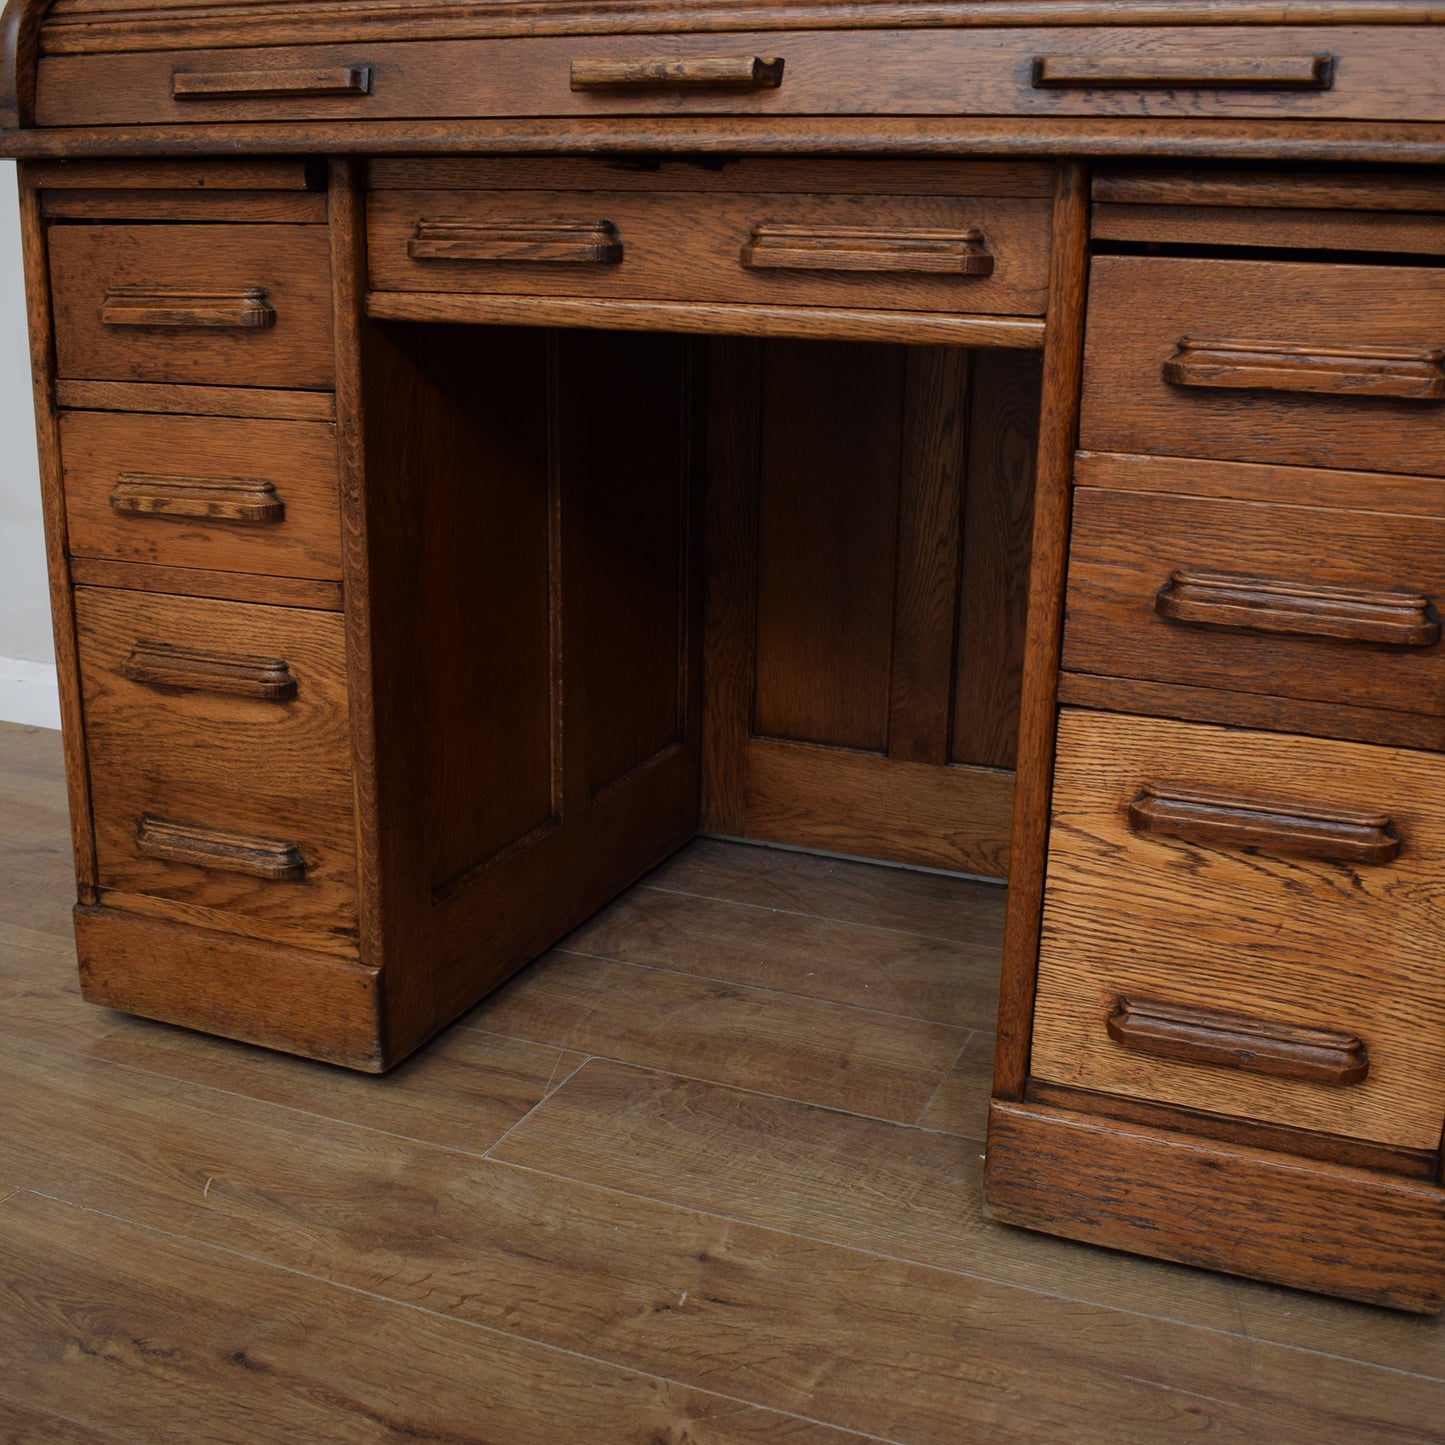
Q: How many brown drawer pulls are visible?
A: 13